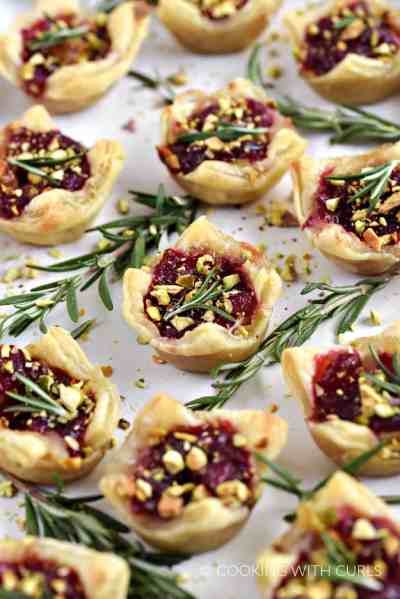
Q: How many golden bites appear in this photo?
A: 12